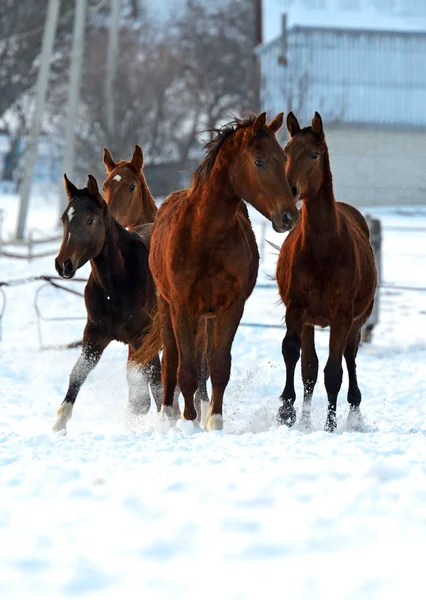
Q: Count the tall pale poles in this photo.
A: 3